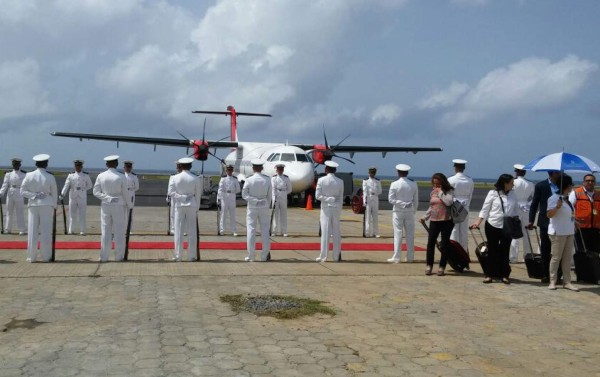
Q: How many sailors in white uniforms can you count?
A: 15